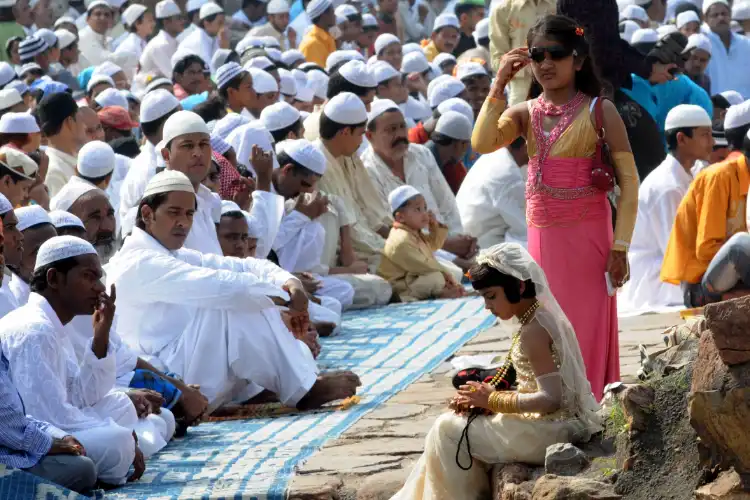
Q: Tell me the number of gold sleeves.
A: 2